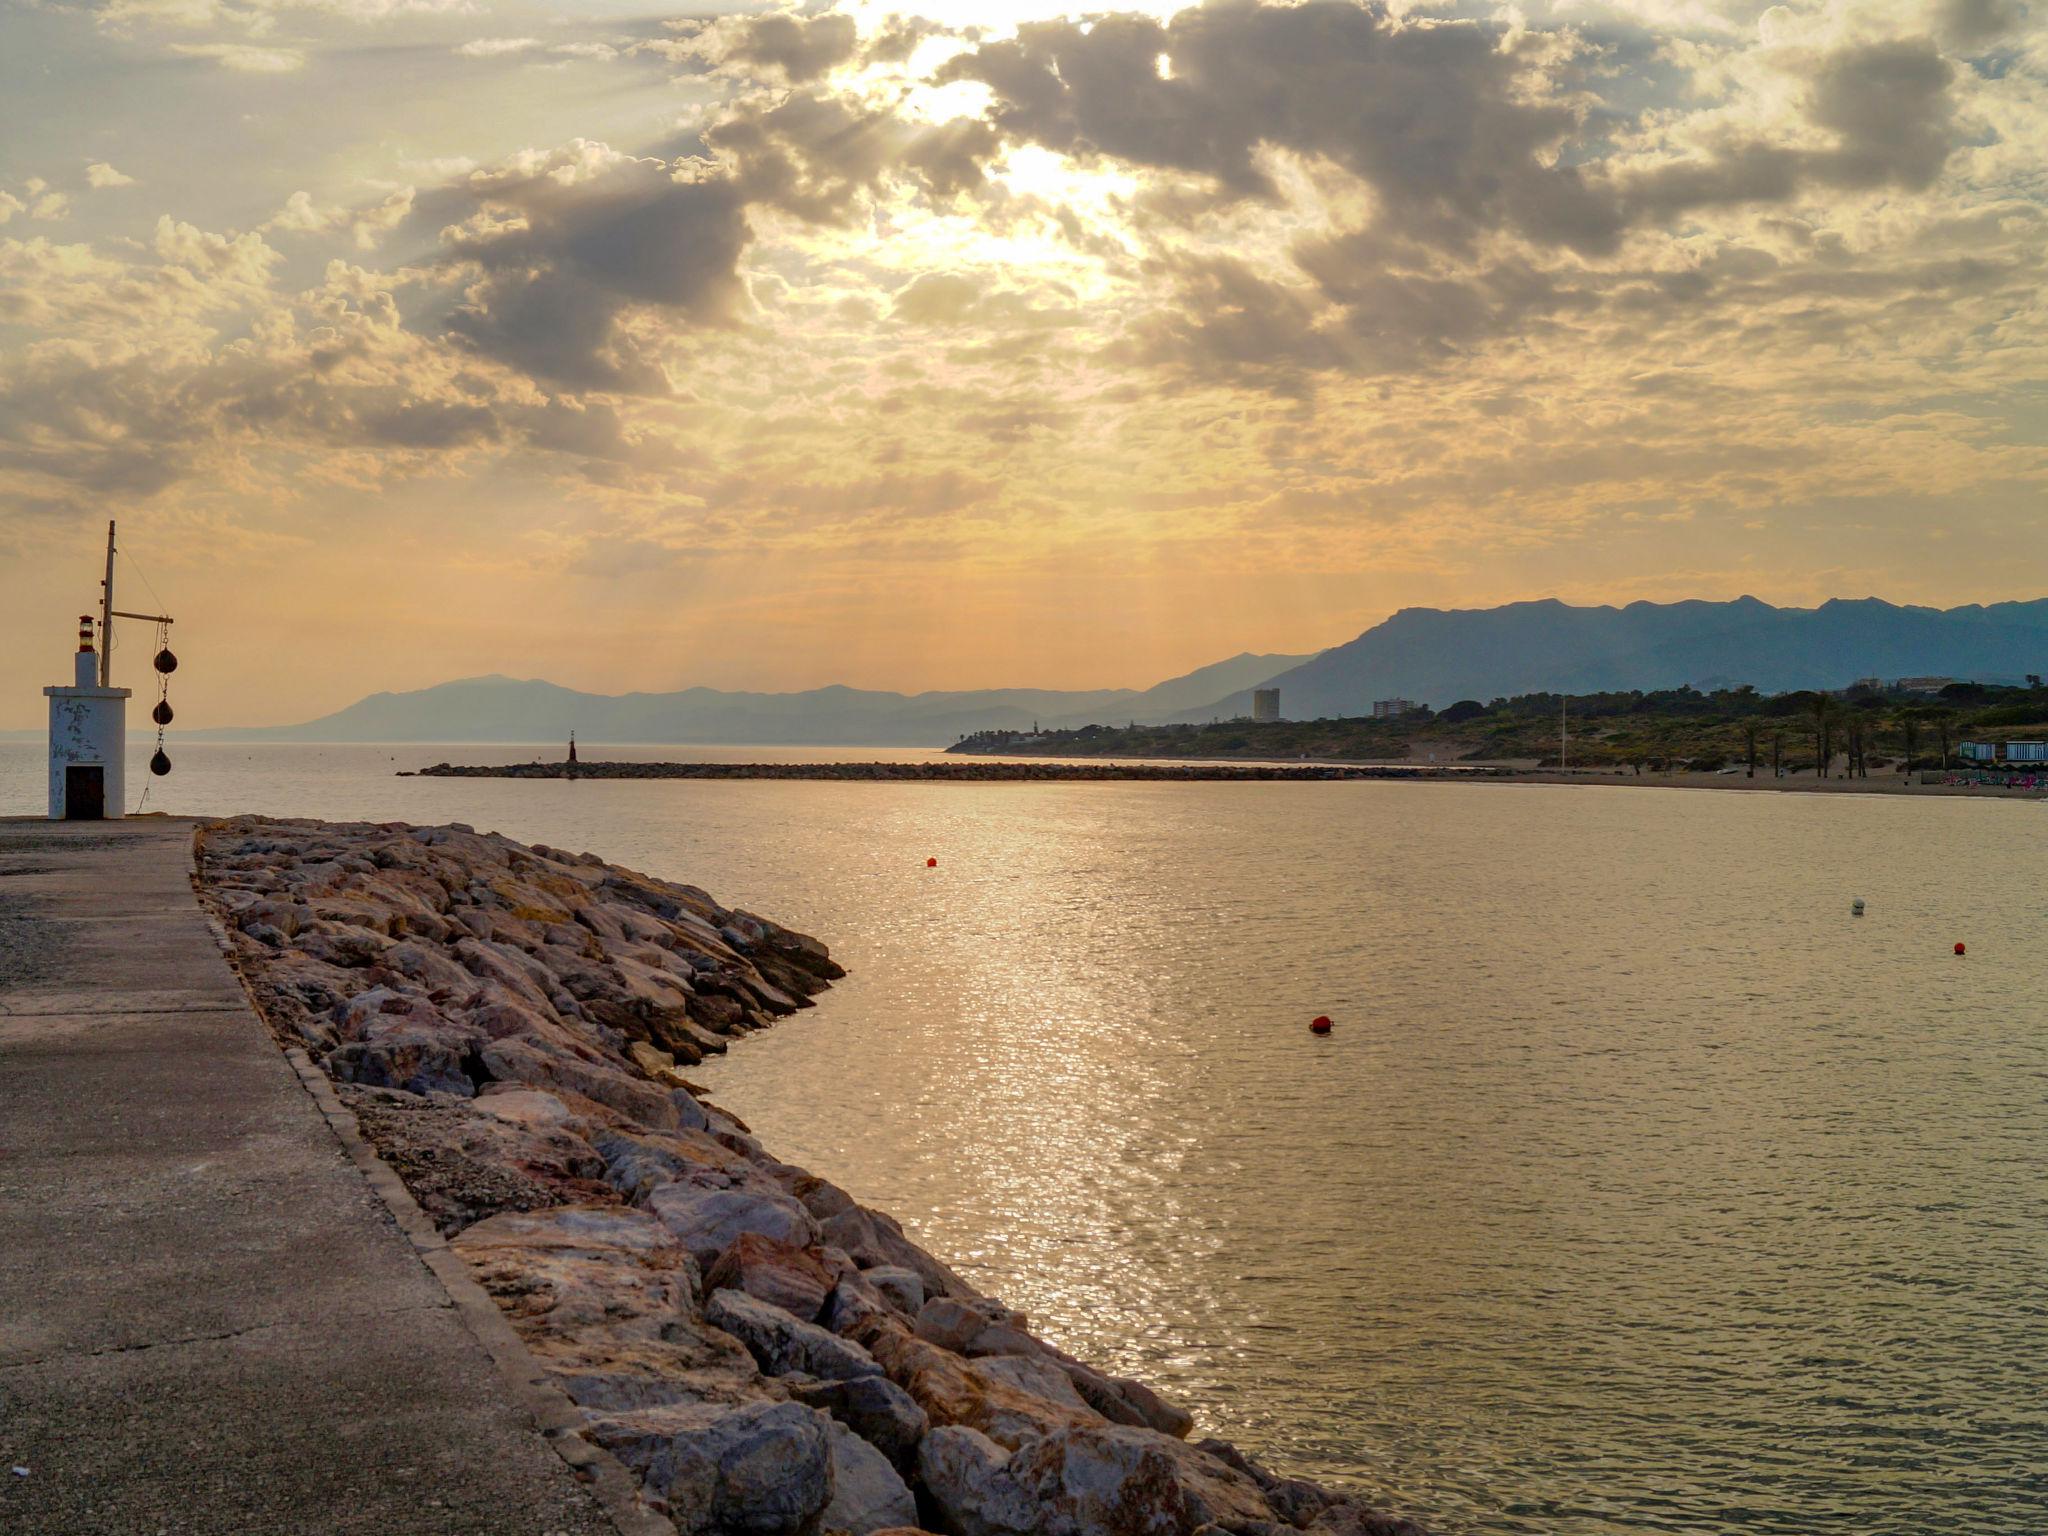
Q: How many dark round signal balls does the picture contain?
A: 3